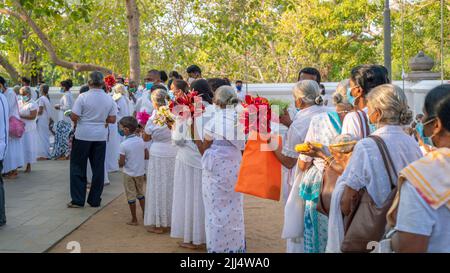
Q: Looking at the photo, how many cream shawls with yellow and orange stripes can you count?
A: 1